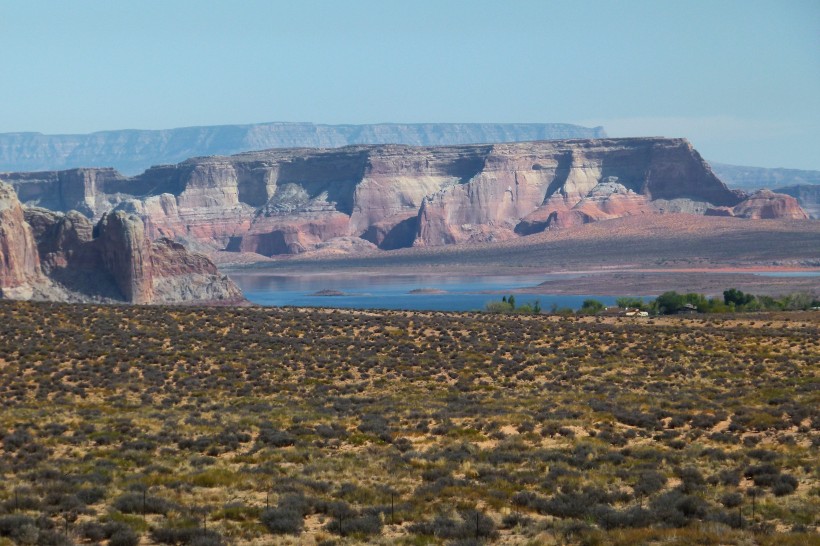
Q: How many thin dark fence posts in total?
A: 13